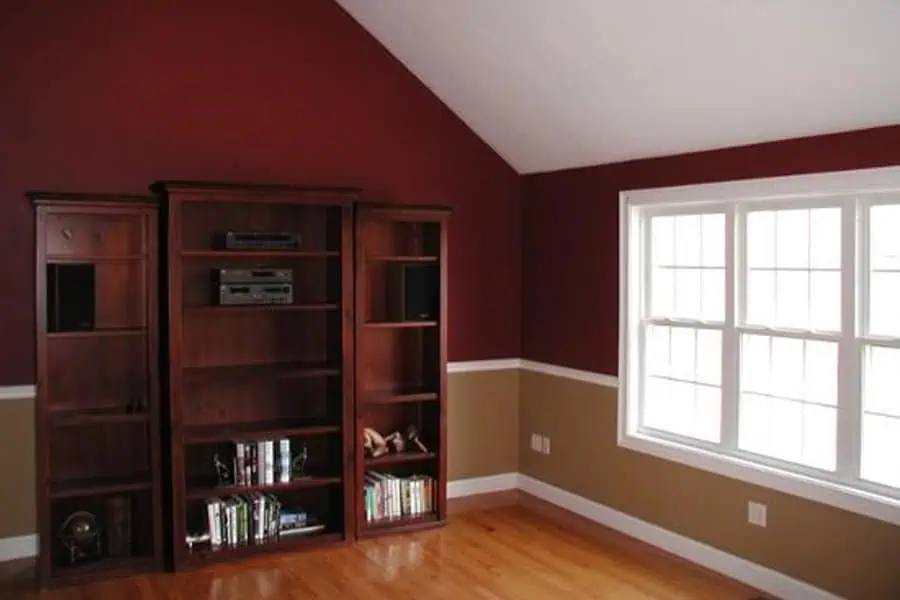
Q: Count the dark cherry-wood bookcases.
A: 3